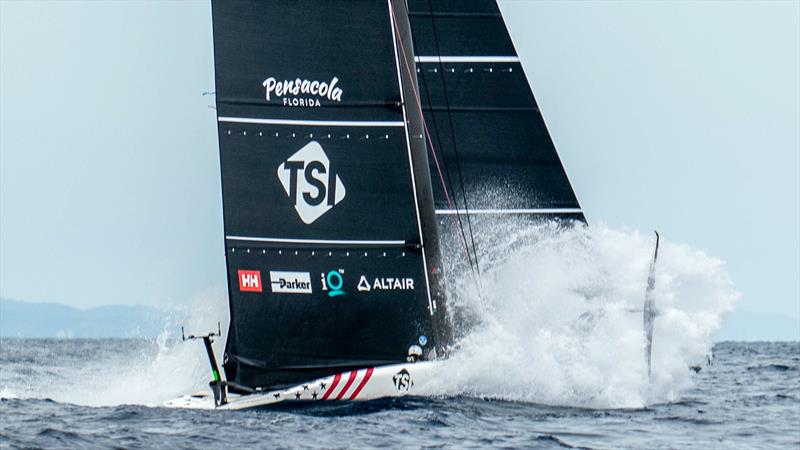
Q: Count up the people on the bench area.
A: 1